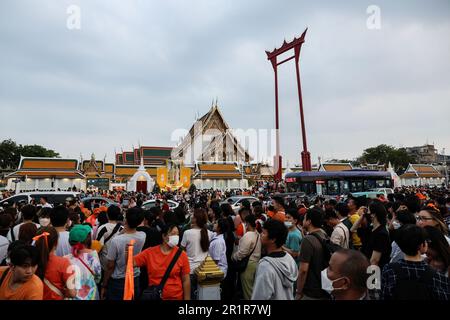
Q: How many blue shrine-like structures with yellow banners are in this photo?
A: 0